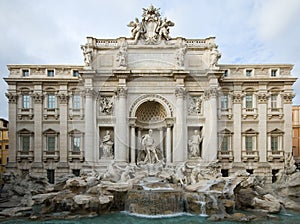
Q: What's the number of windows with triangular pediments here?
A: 6